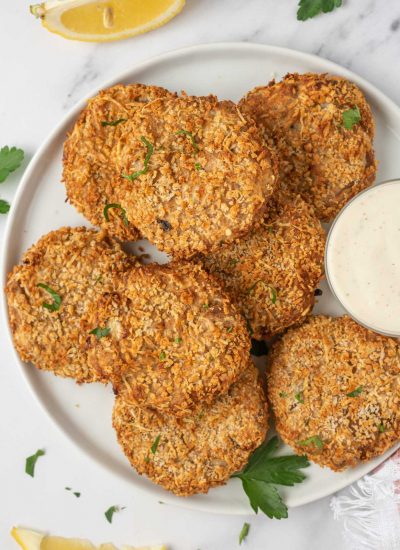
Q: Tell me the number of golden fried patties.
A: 8